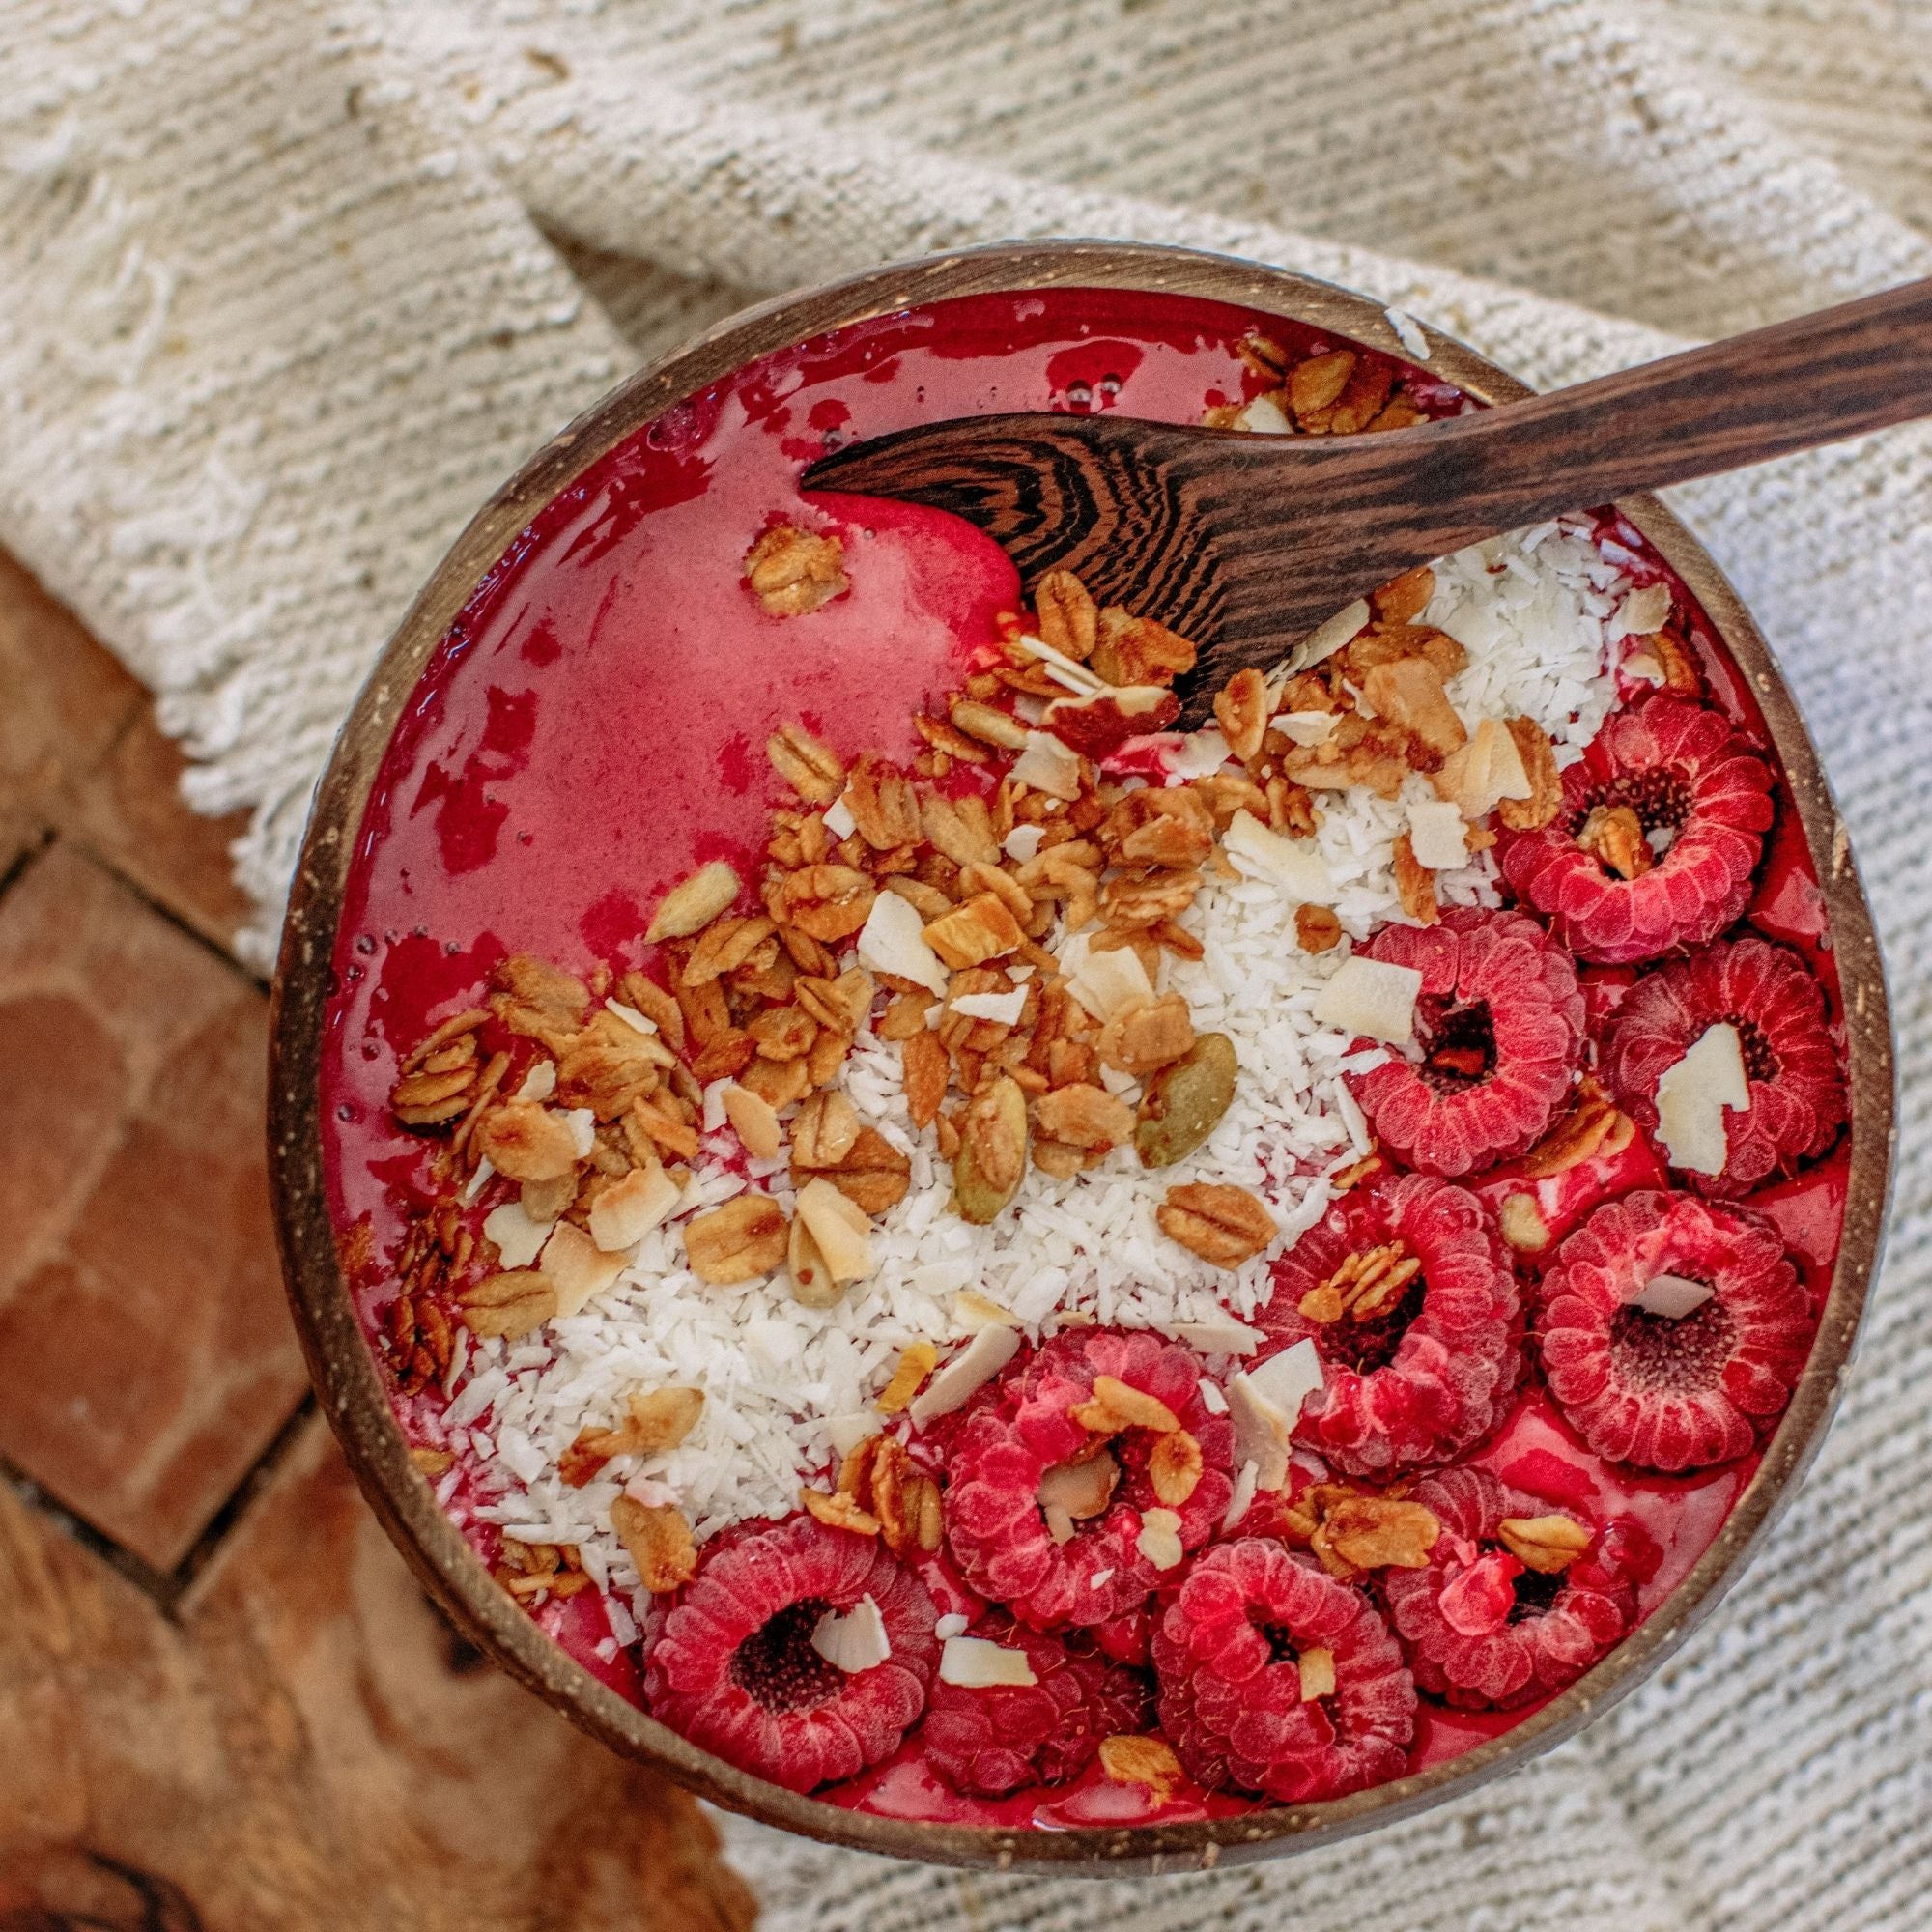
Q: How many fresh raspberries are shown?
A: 10